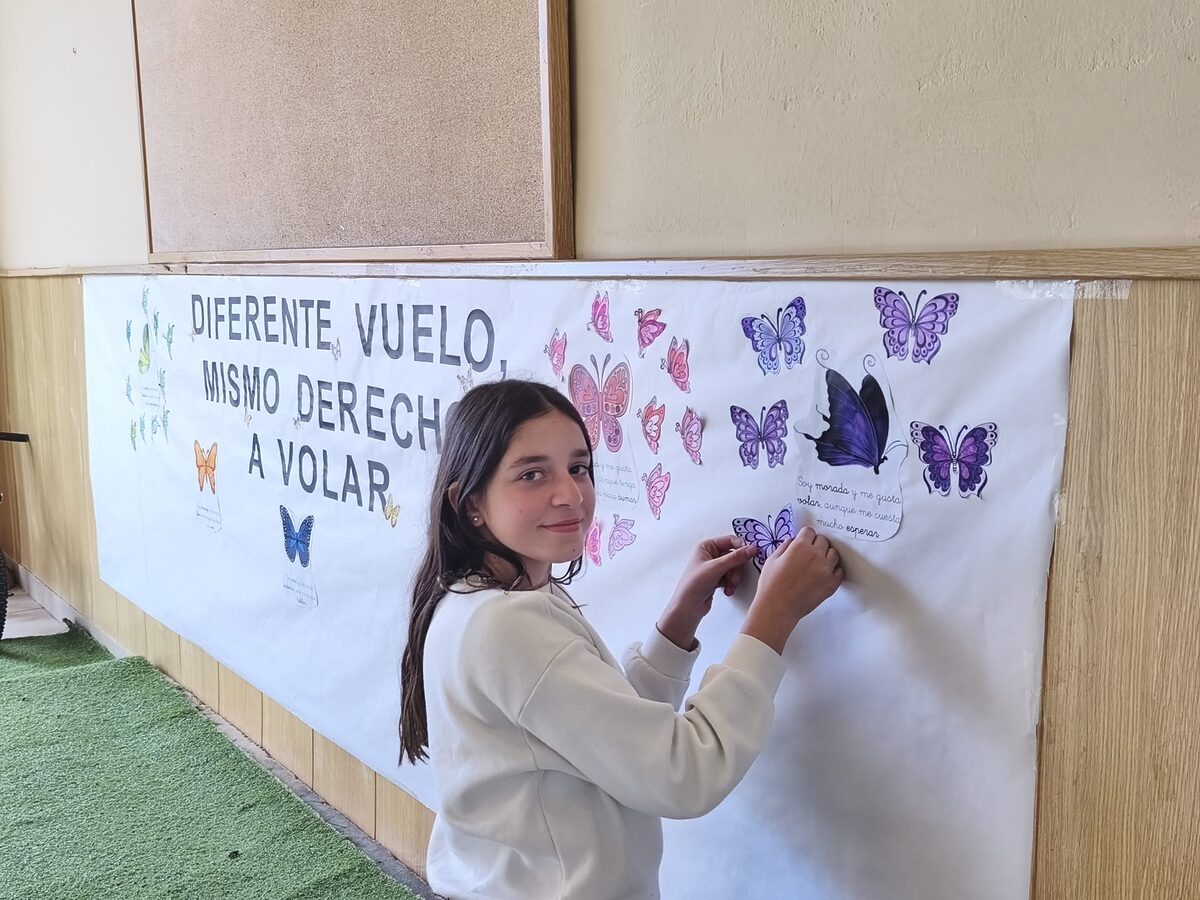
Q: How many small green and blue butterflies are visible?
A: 10